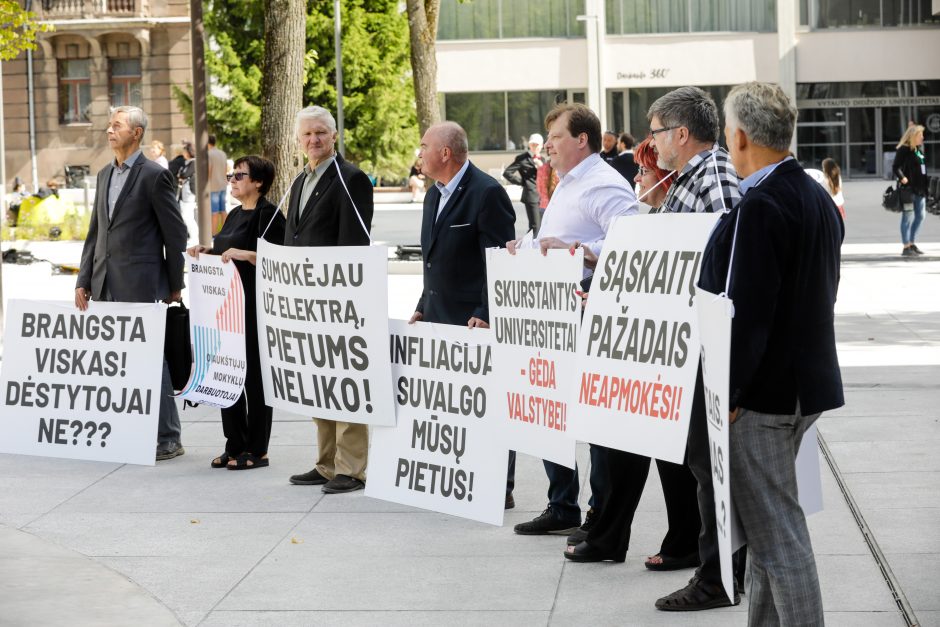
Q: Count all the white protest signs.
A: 7